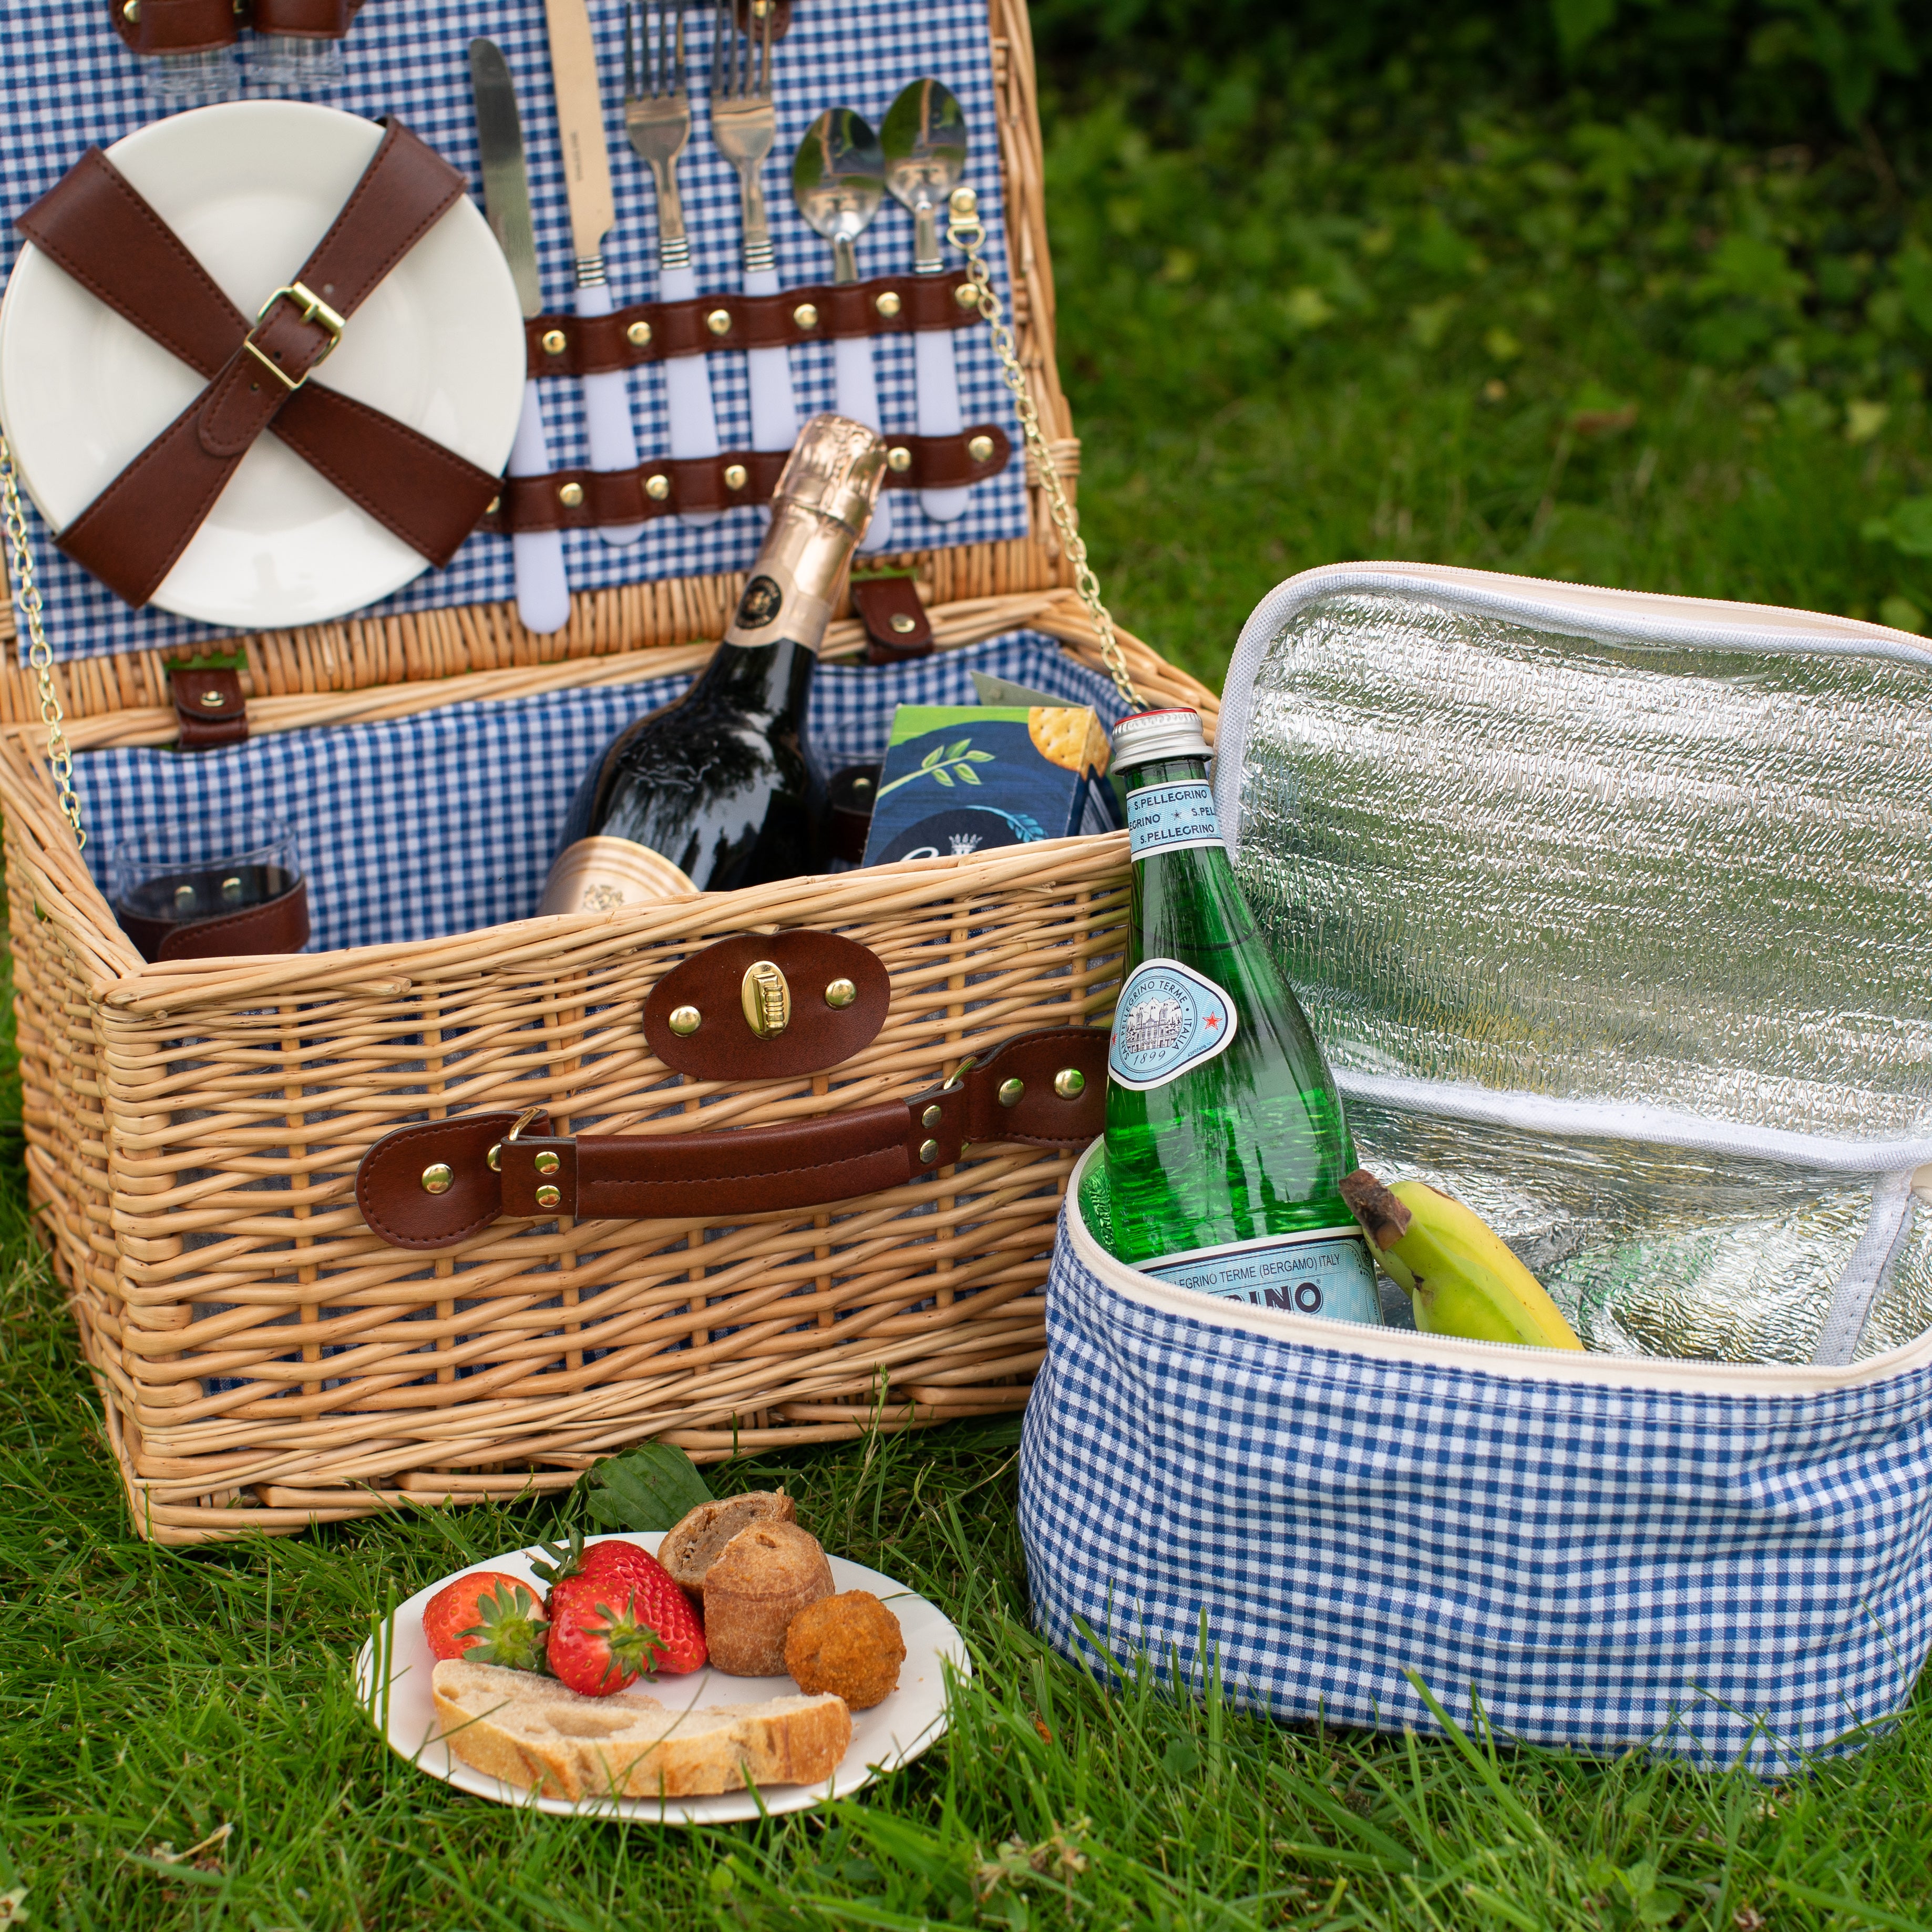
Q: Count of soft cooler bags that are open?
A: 1